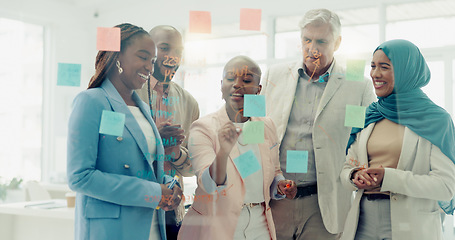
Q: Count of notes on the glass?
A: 11